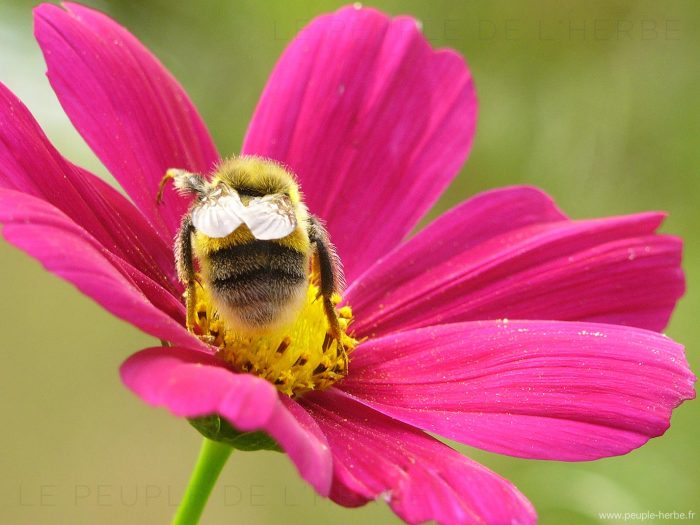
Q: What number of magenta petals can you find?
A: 8